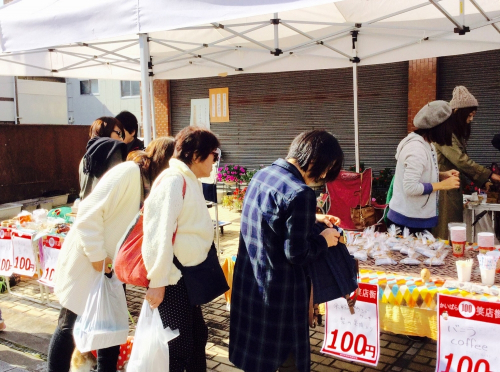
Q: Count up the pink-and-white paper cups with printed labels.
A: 2